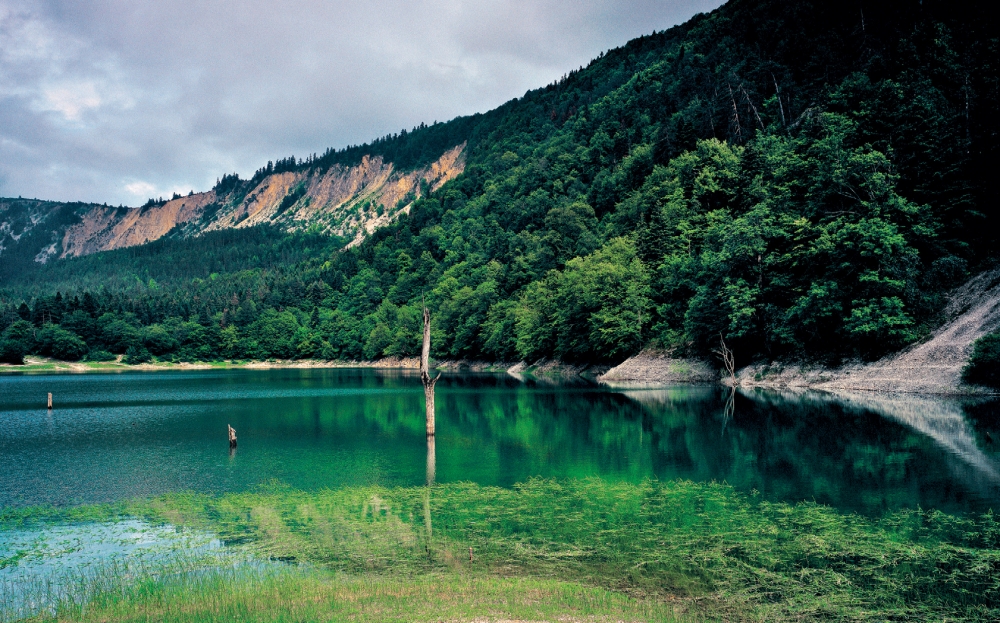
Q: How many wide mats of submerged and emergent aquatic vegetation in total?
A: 1